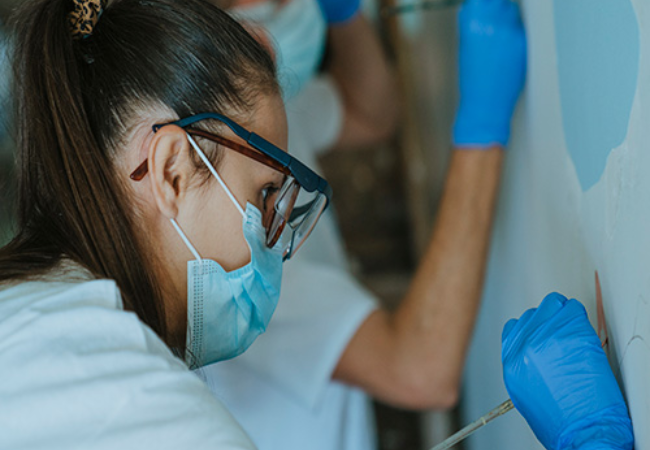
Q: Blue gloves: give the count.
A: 3